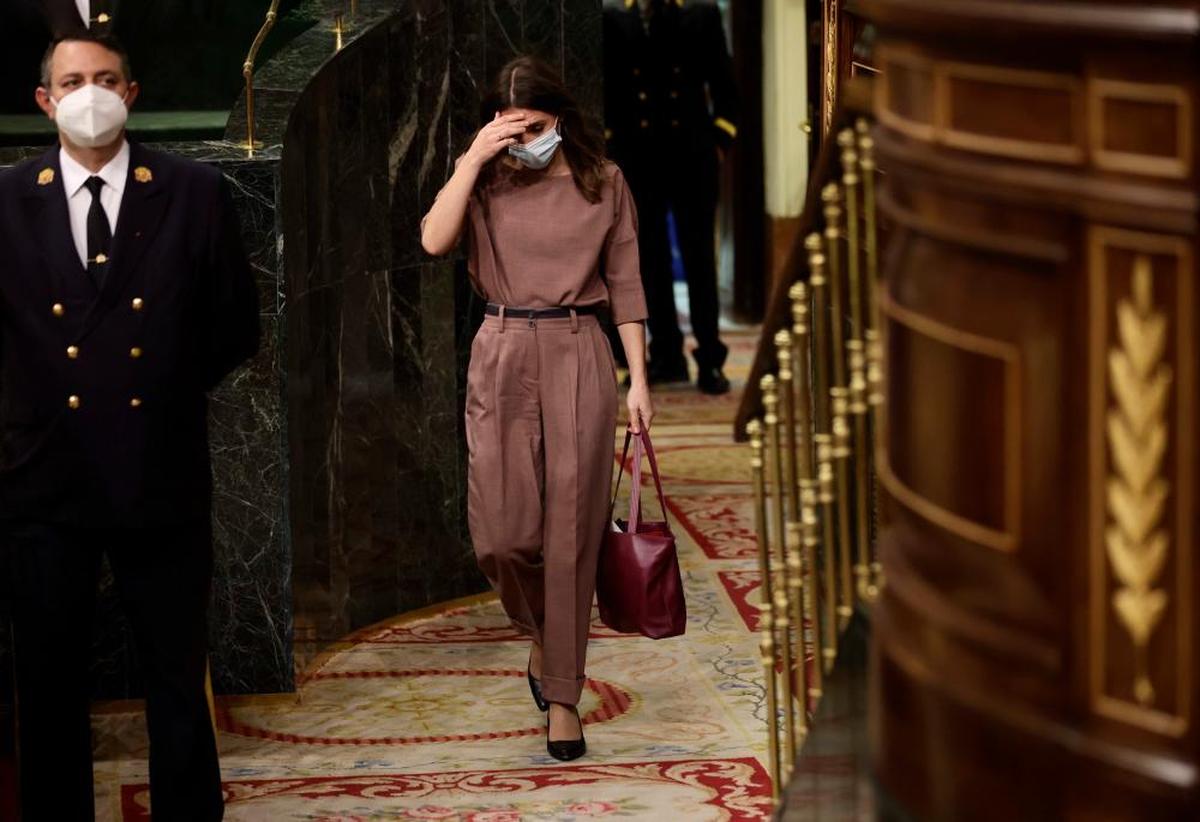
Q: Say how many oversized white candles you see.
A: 0